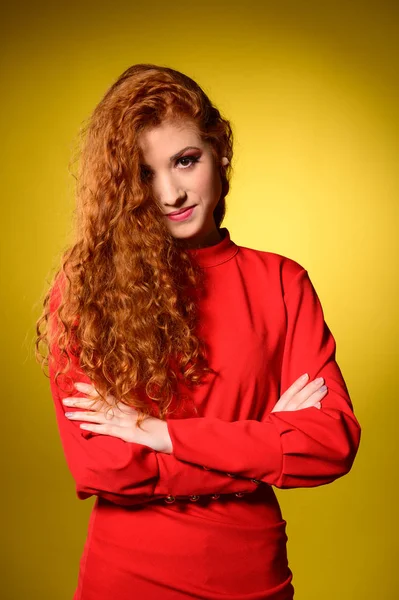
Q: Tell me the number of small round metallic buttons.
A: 7